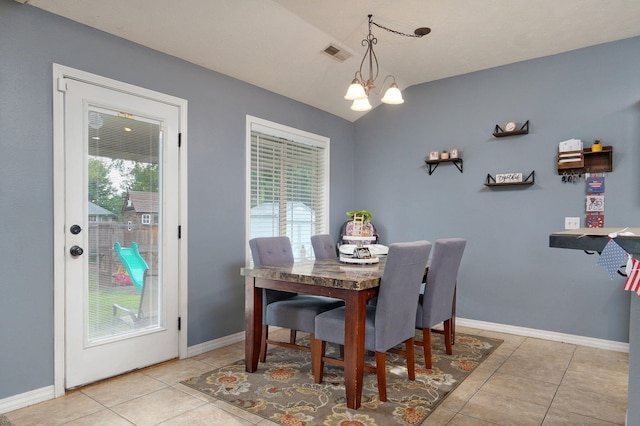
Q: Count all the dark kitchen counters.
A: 1